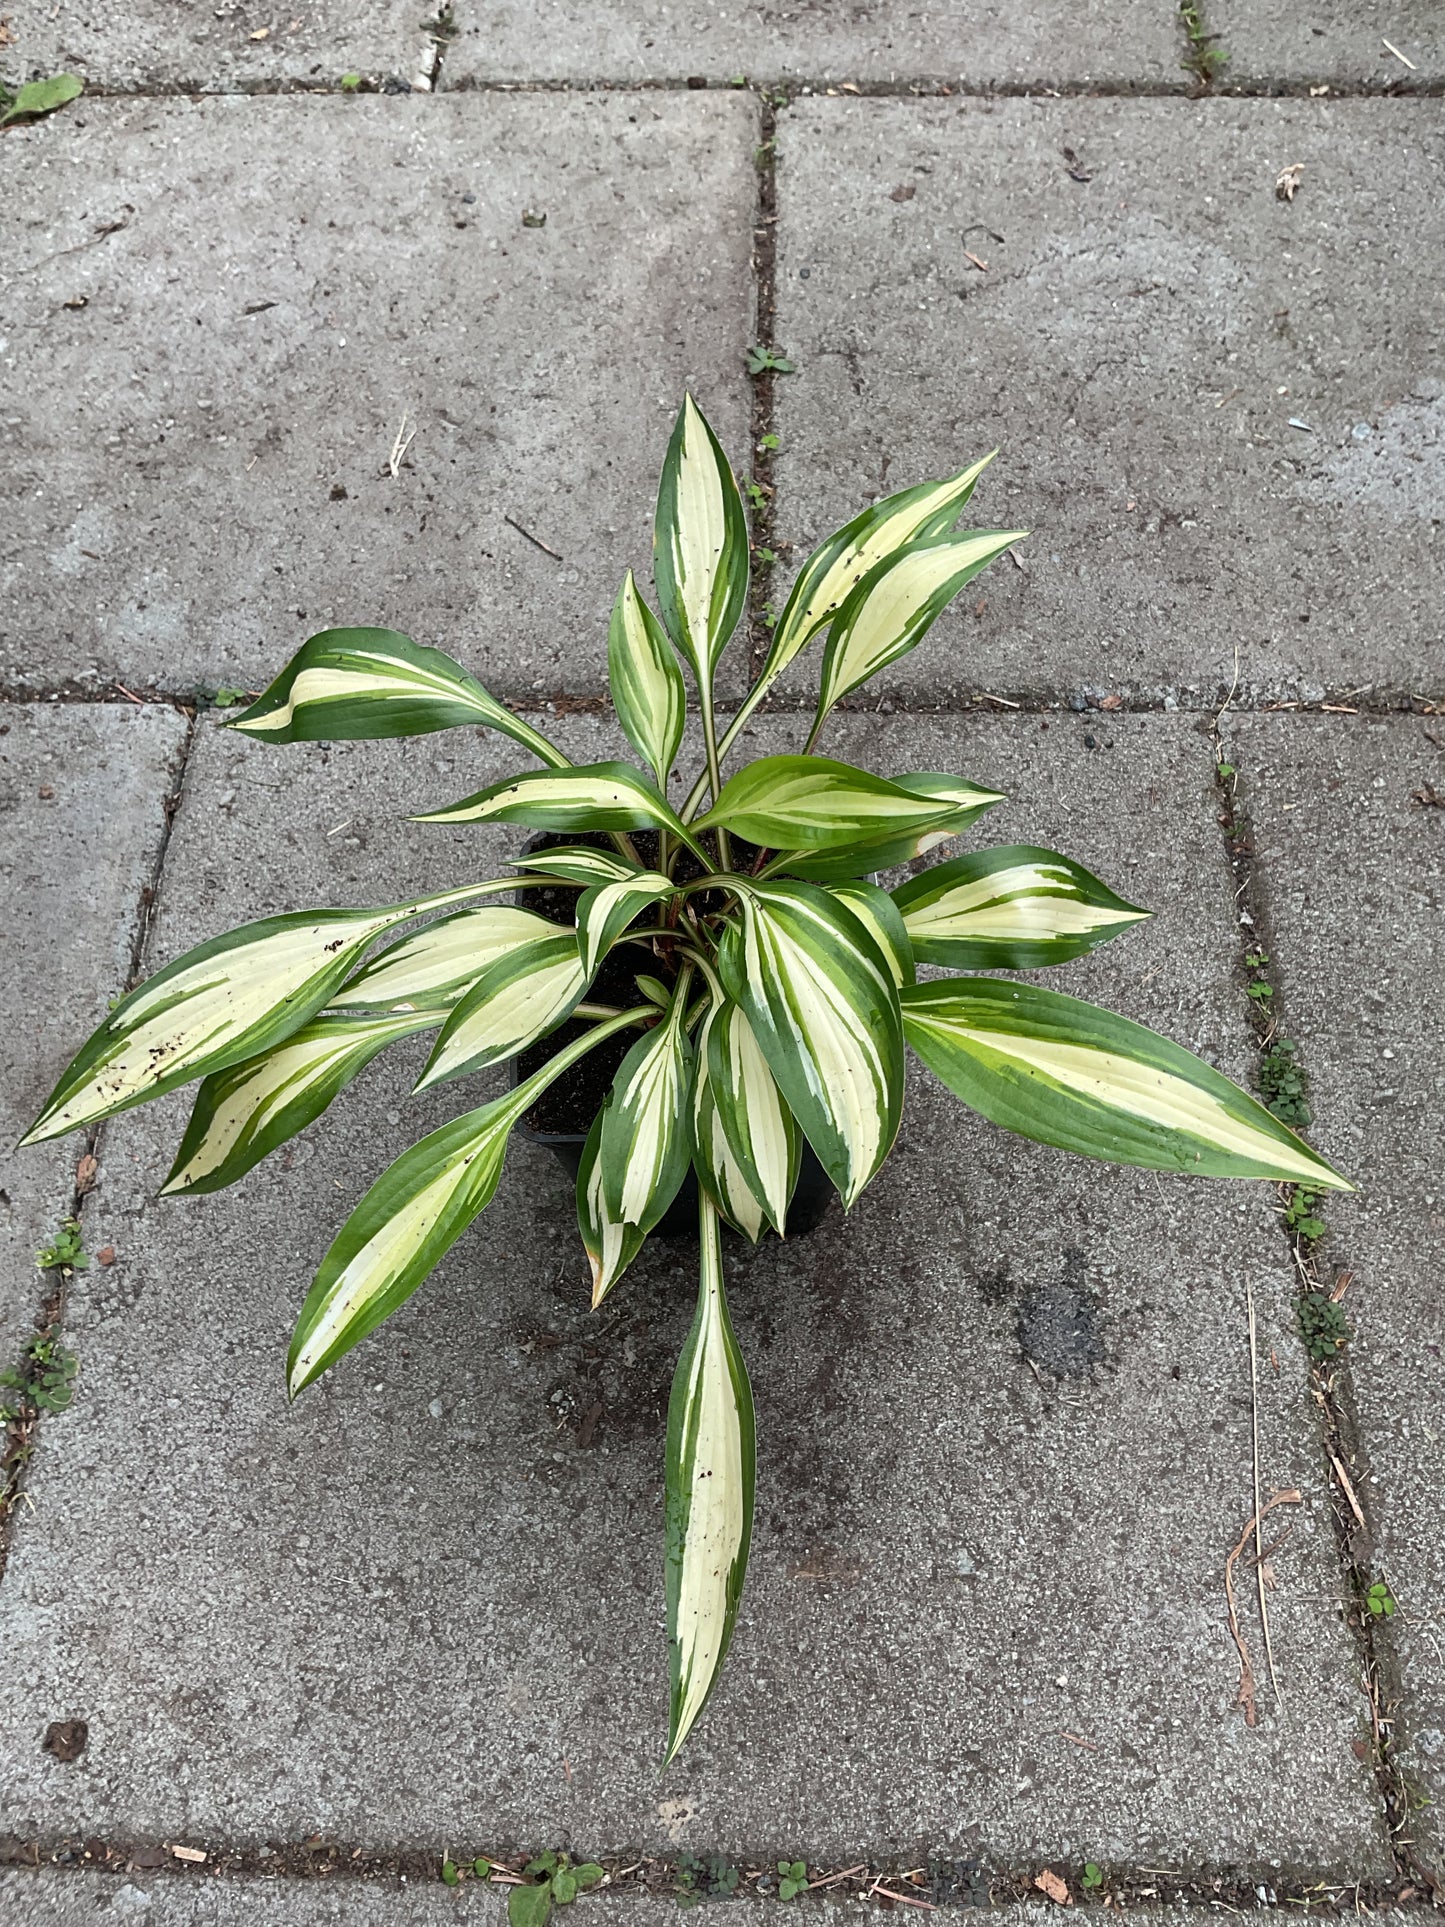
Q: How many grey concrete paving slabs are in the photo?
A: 9